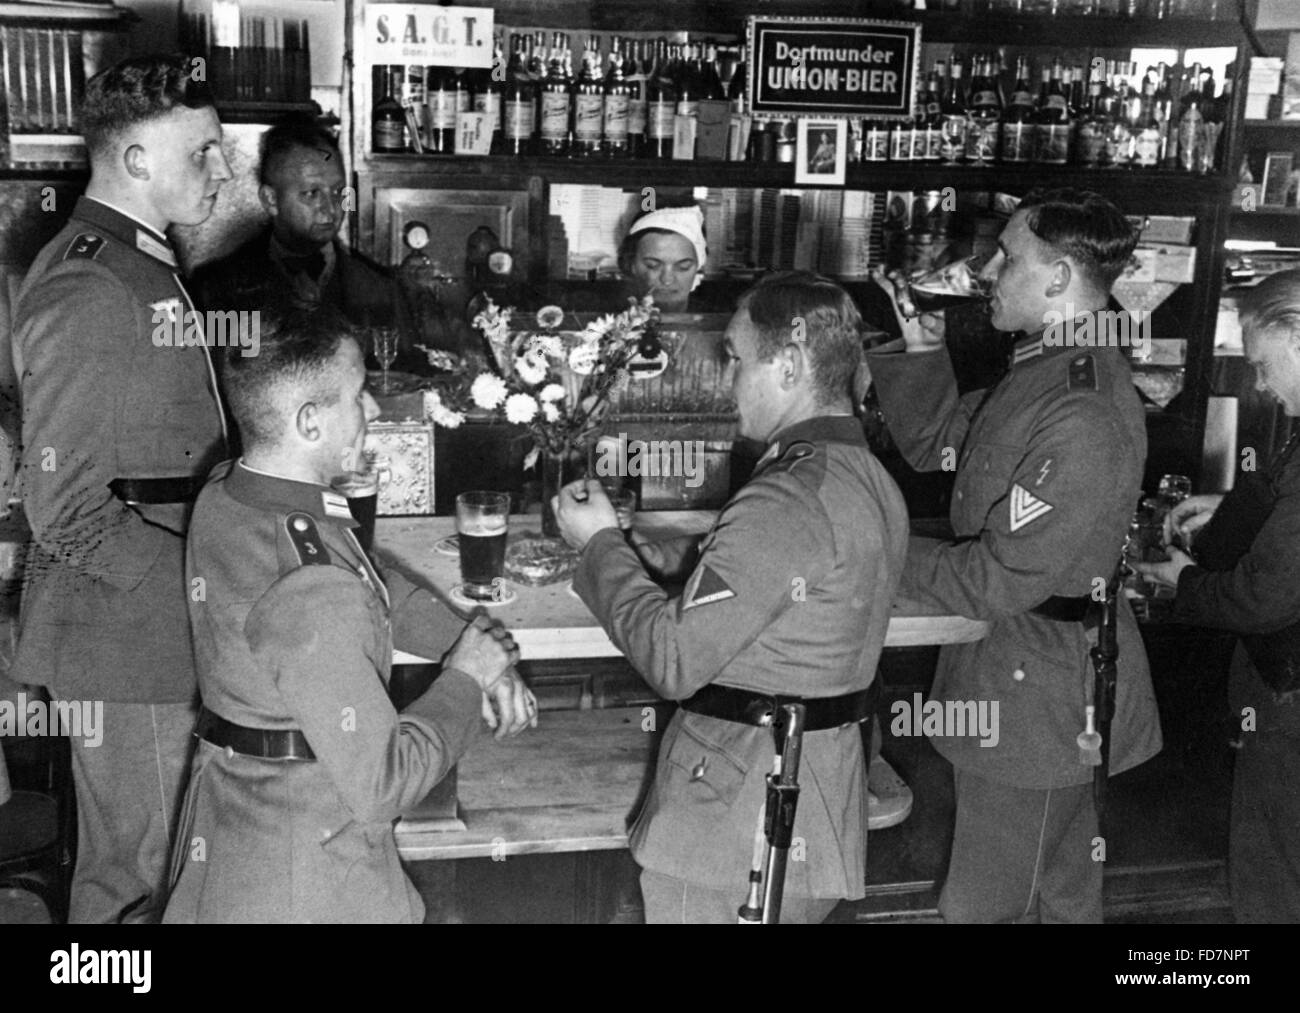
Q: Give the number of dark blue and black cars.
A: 0